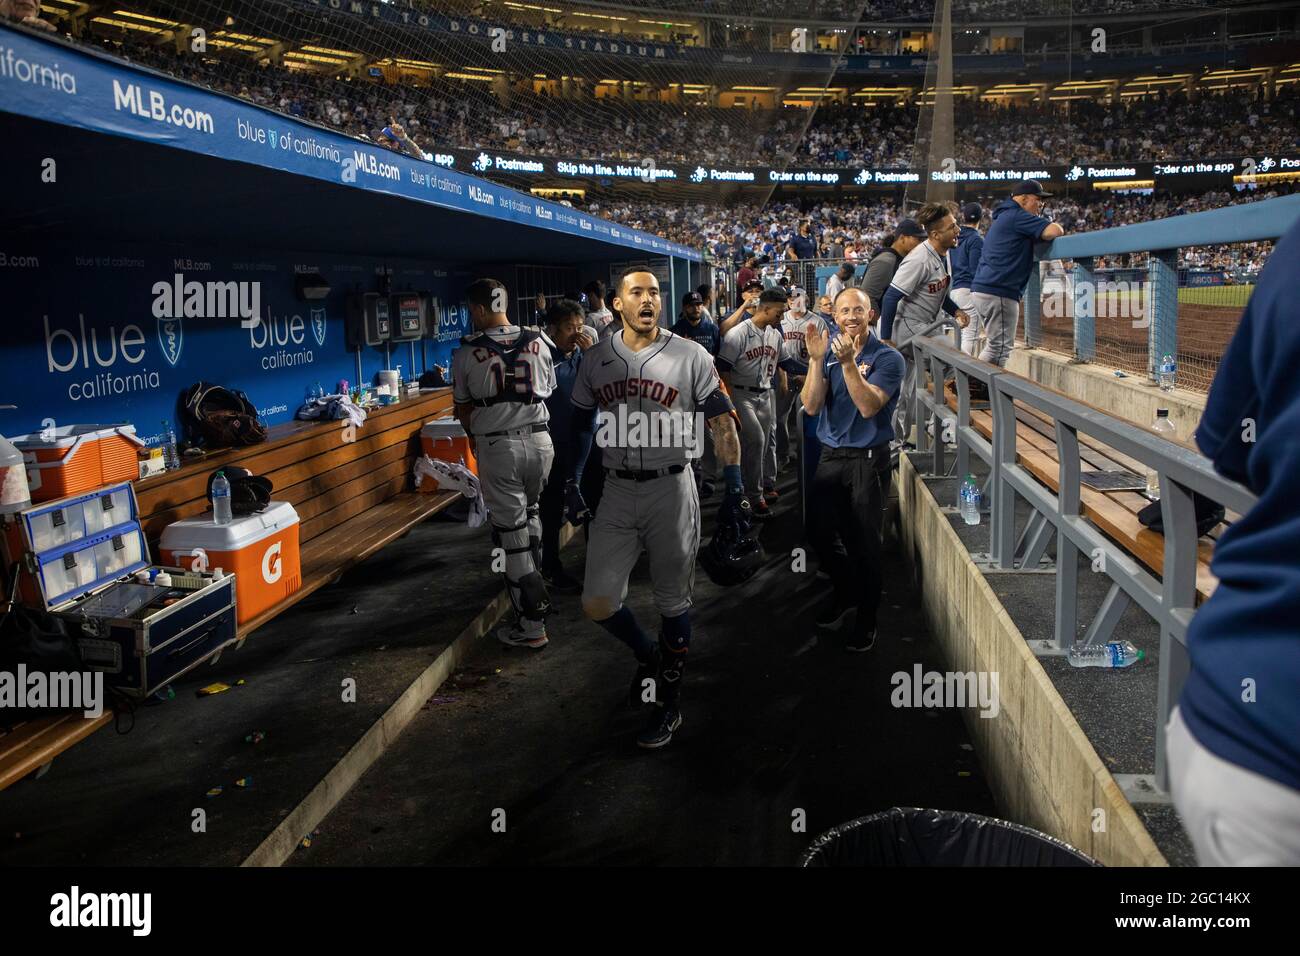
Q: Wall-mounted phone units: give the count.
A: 2